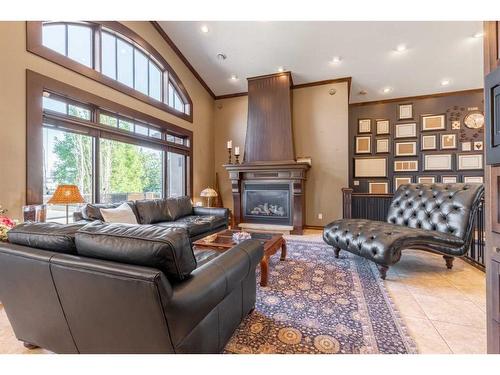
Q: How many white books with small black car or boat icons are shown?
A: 0